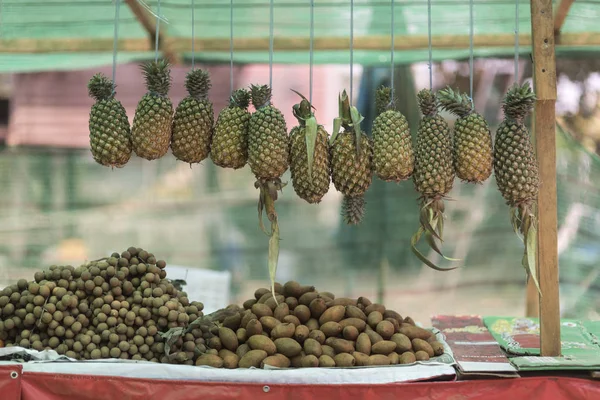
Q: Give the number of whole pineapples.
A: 11